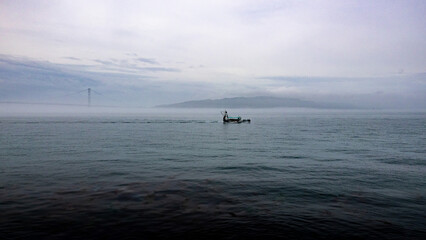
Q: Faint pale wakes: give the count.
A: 1